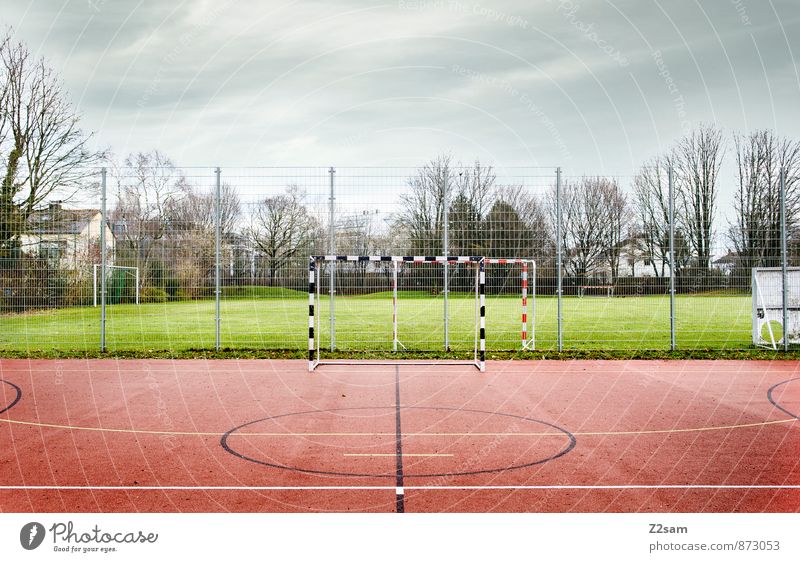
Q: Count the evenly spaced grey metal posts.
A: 7